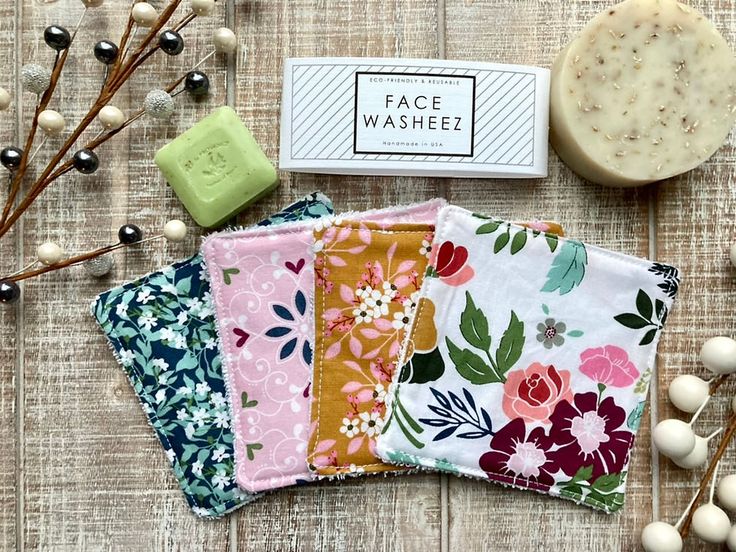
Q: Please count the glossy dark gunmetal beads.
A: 8